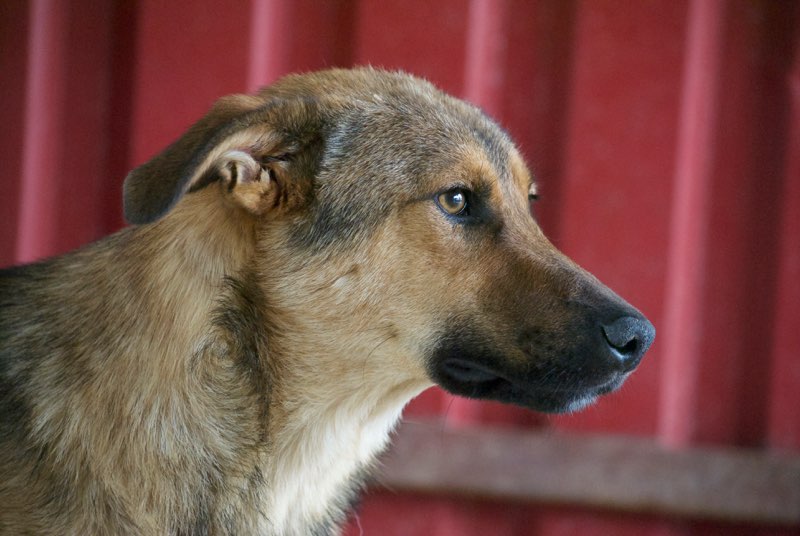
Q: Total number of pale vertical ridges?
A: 4